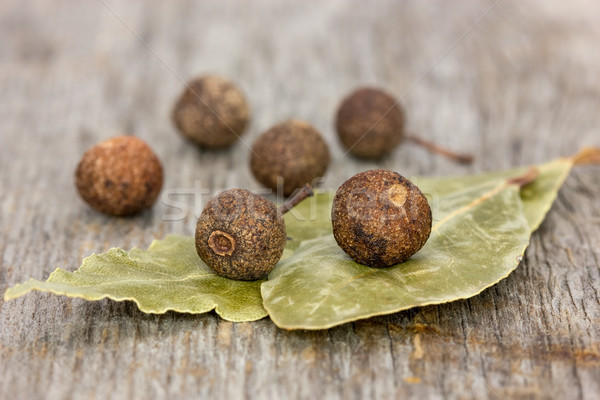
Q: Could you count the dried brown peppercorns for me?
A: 6